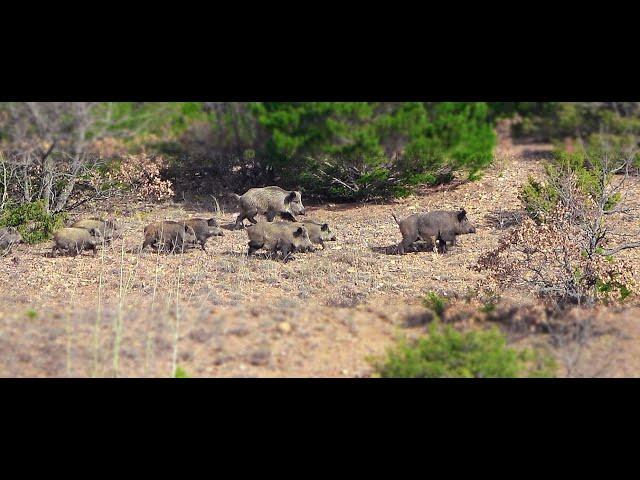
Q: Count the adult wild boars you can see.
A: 2